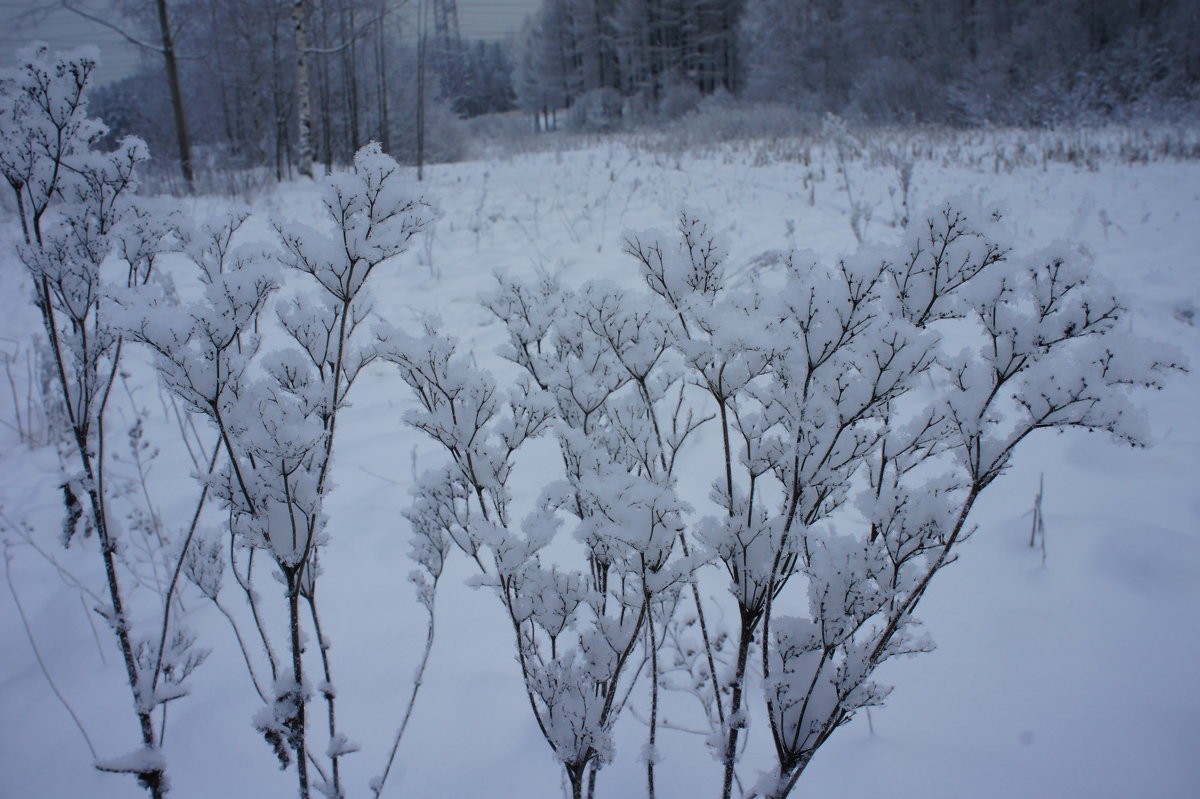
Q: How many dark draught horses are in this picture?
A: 0